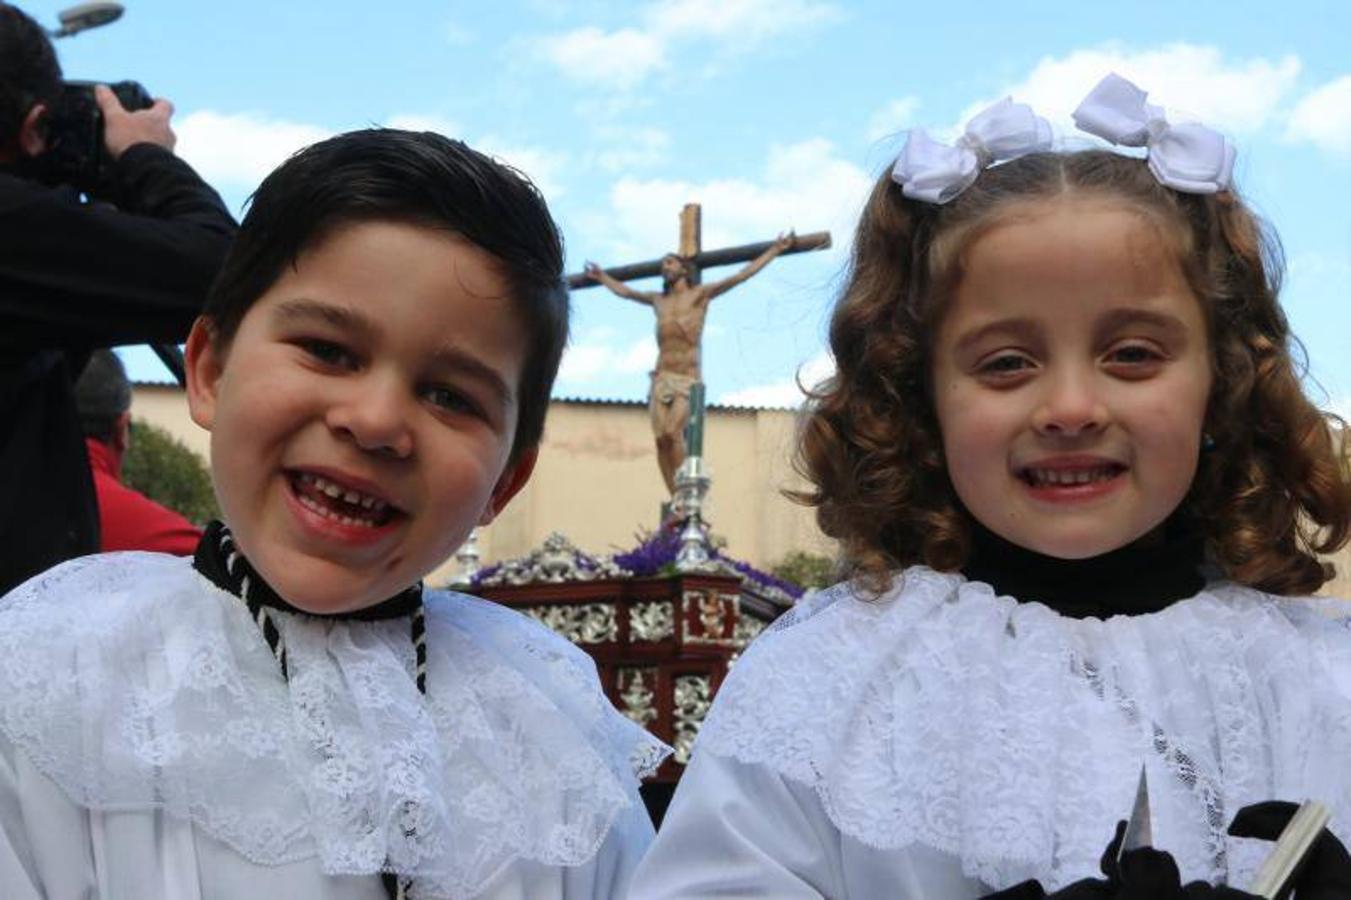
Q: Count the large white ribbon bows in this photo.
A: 2